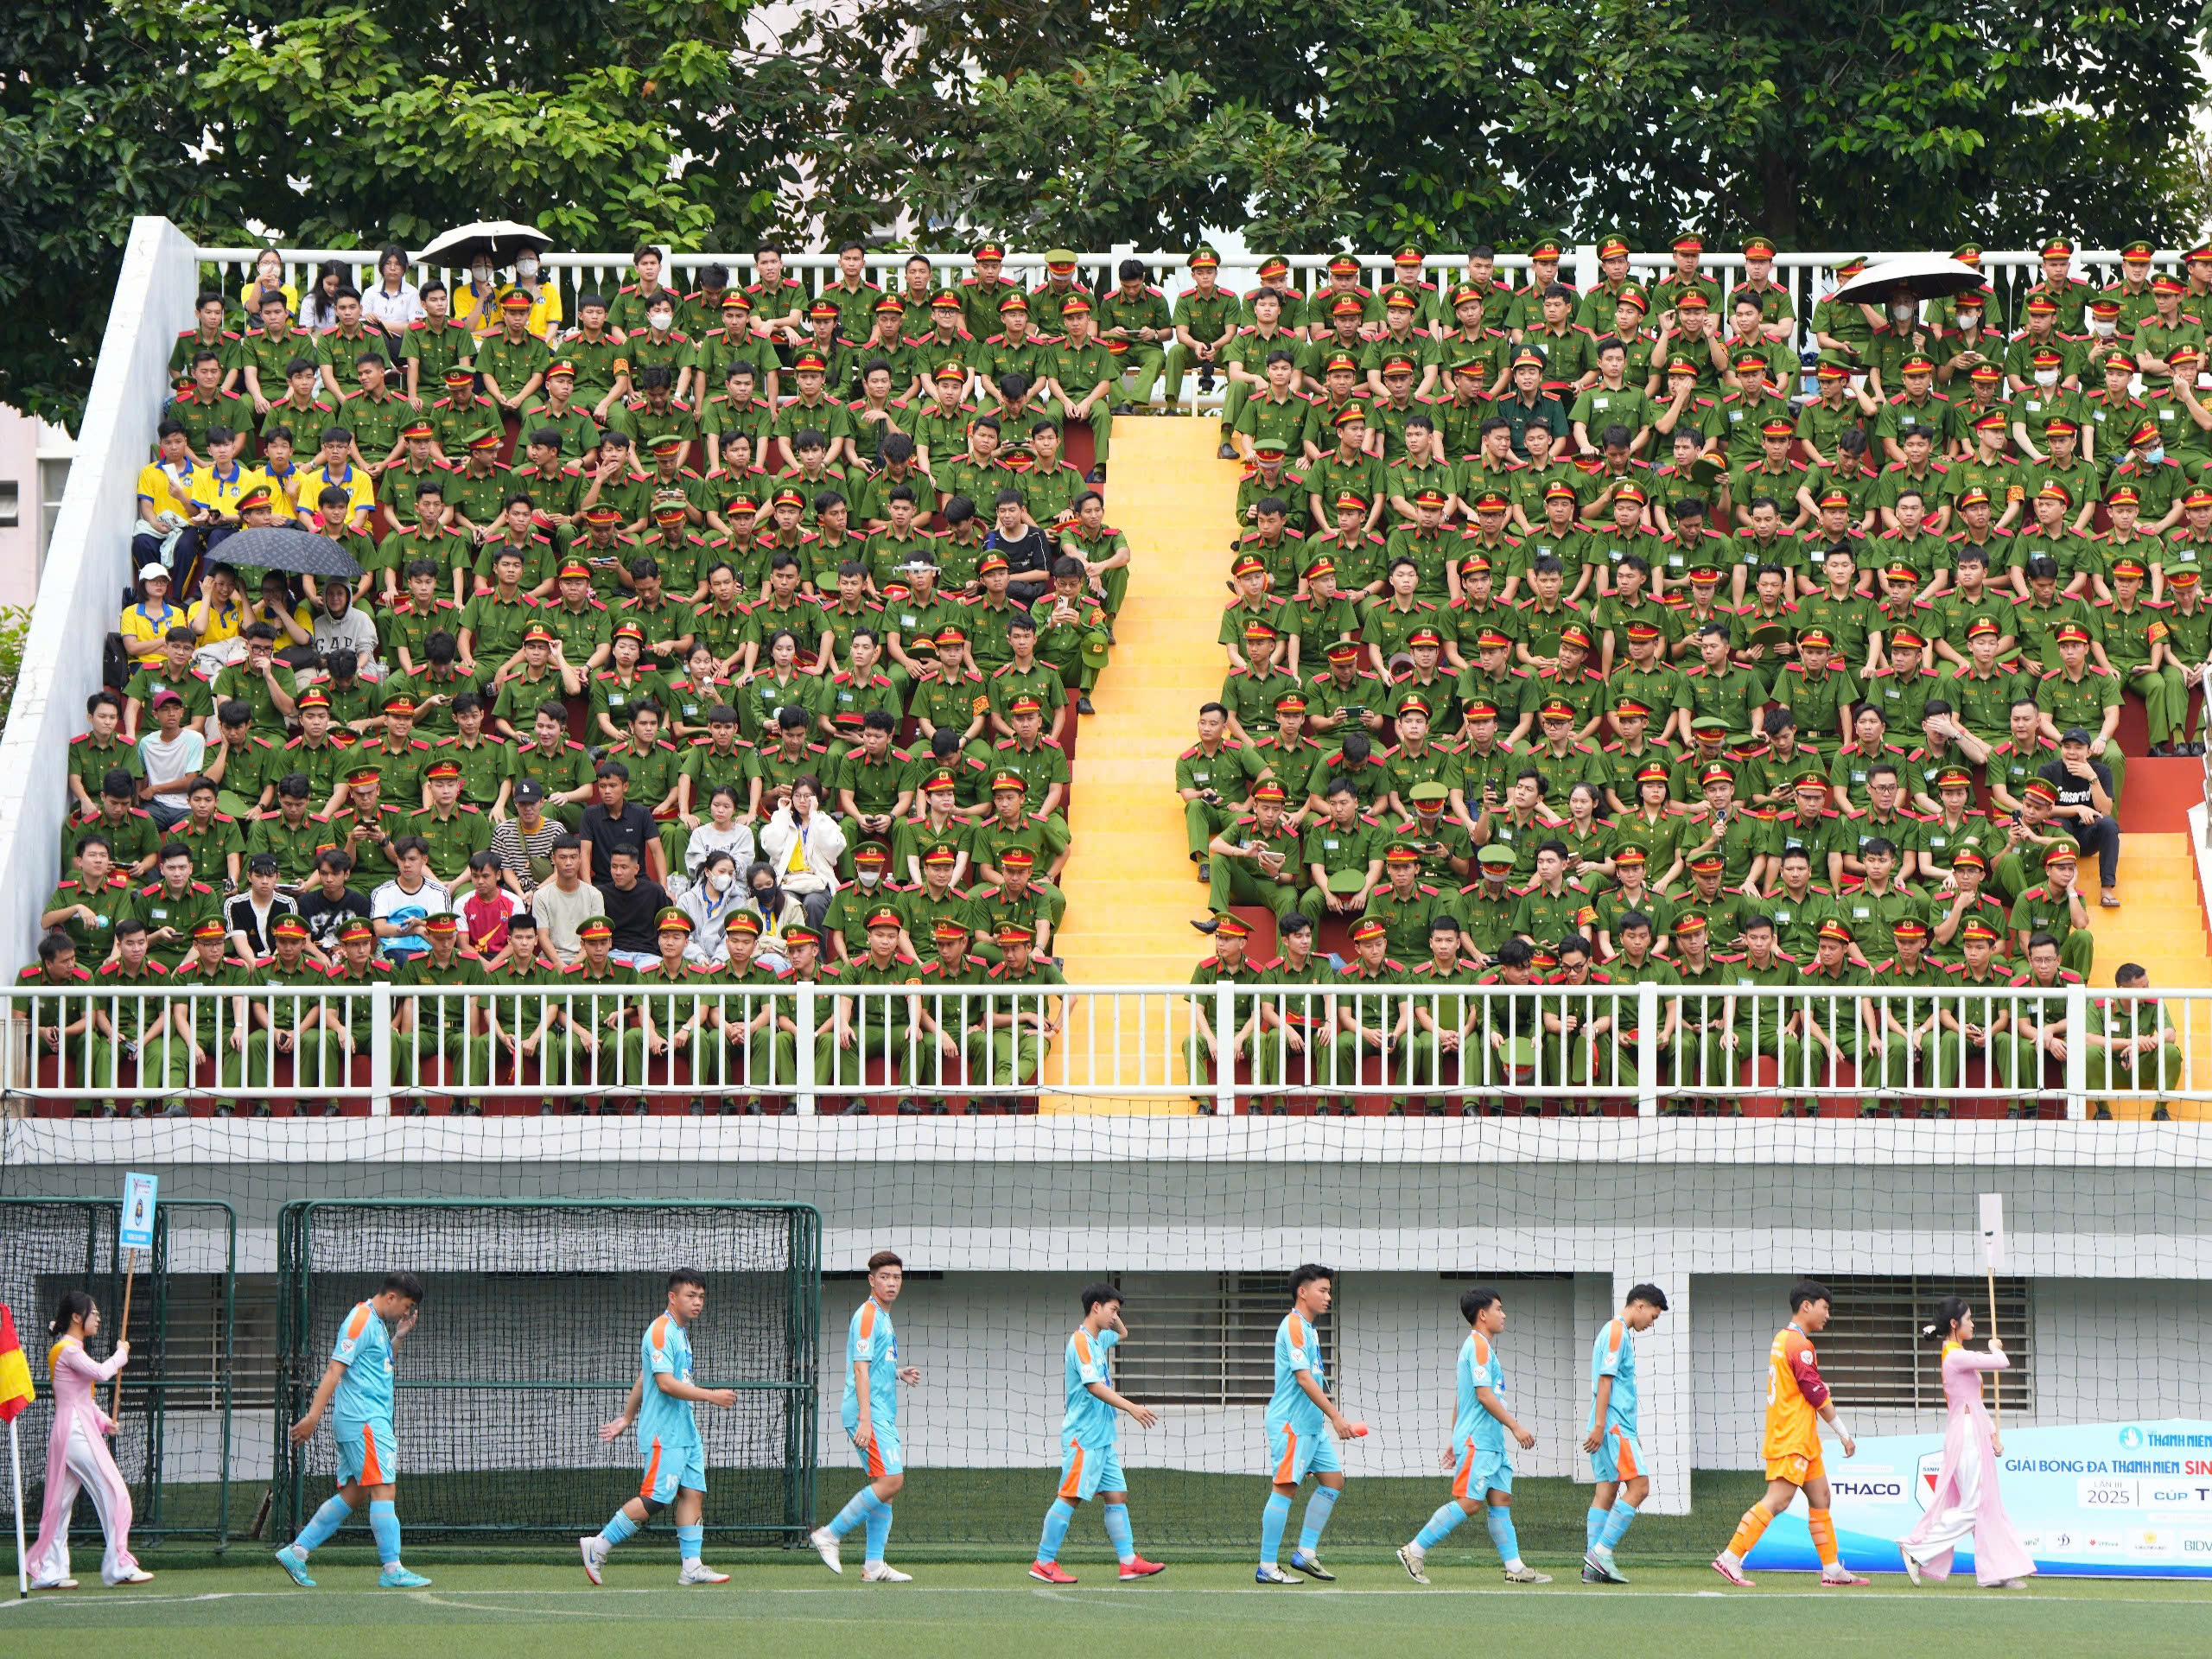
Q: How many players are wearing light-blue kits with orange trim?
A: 7